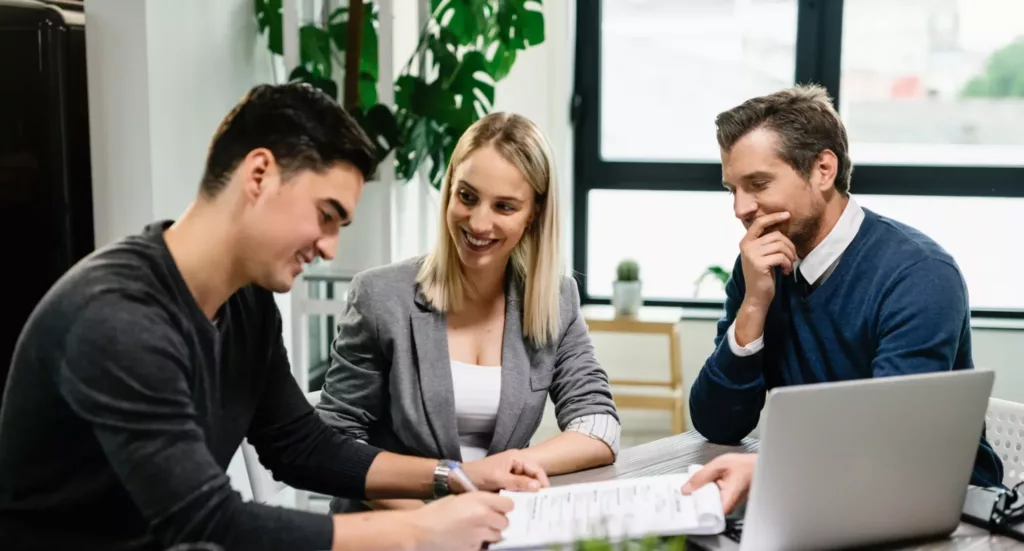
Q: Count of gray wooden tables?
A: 1